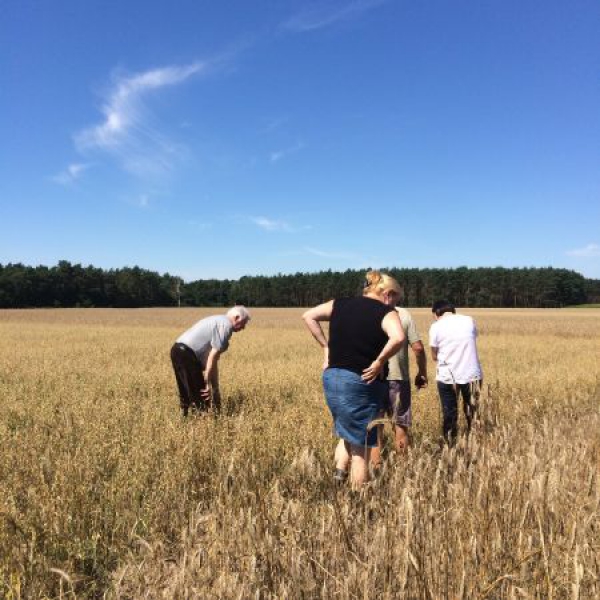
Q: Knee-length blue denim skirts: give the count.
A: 1